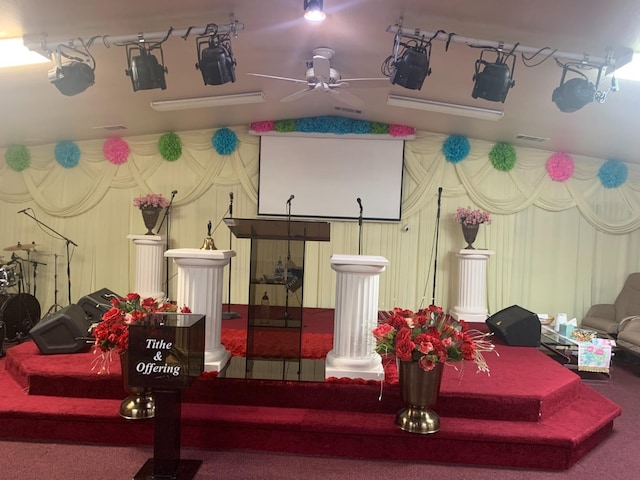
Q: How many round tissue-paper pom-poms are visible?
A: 9